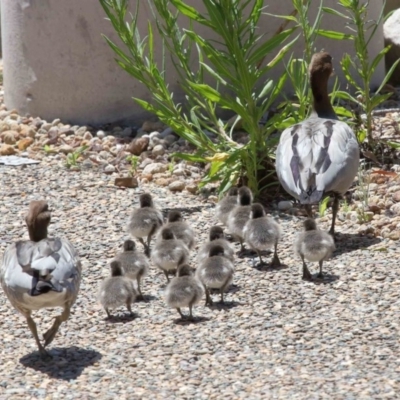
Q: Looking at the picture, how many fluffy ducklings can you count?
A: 12